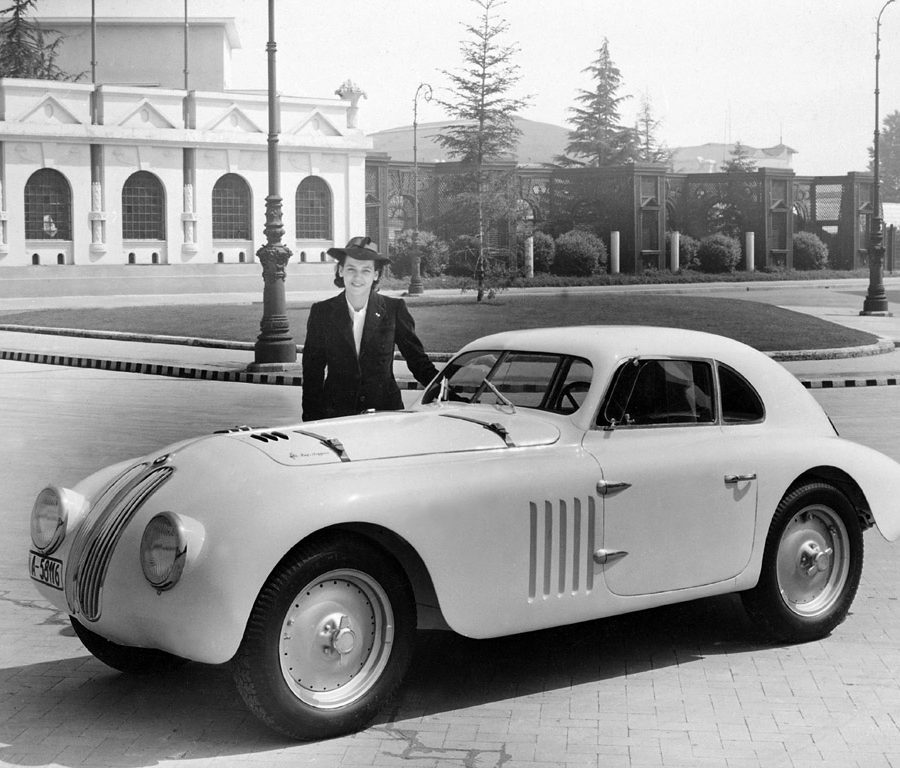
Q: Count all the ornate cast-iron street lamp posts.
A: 3